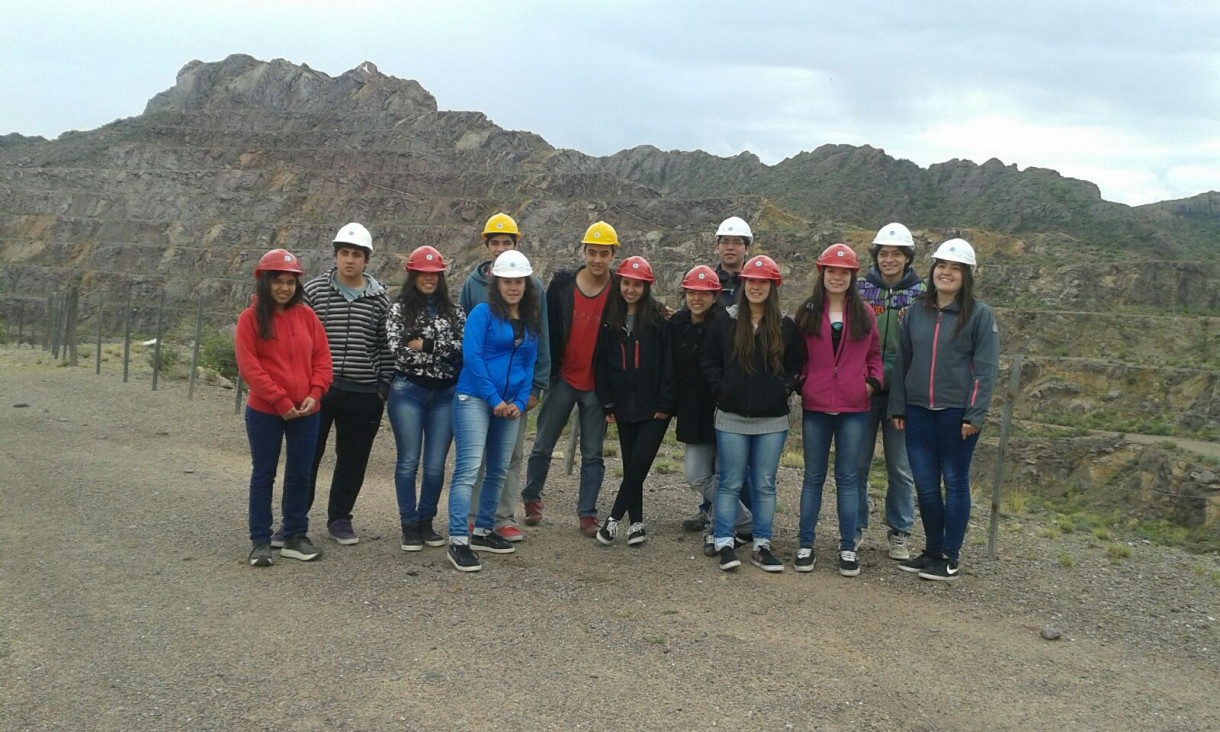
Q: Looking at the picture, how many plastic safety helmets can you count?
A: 13